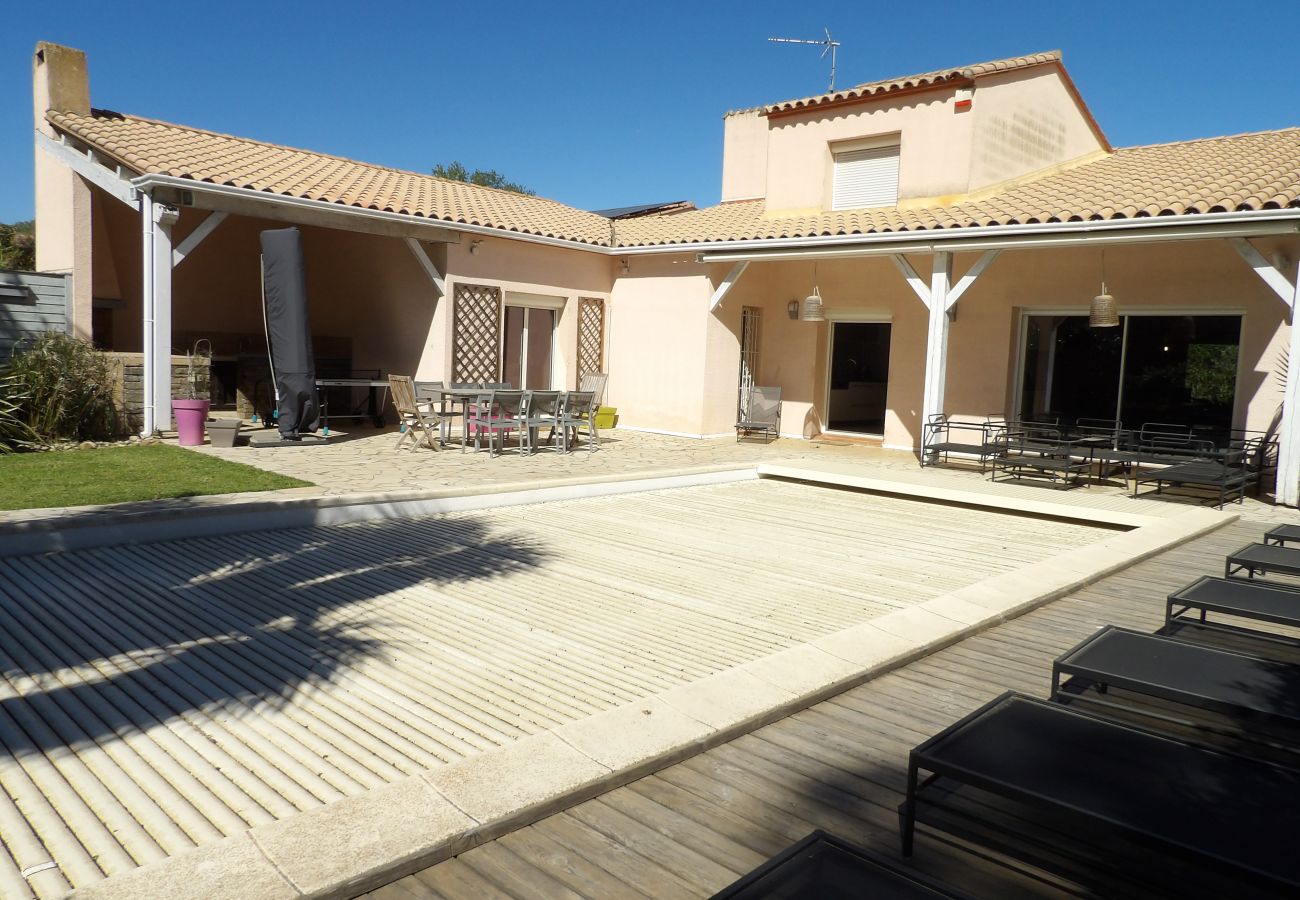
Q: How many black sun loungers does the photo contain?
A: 6